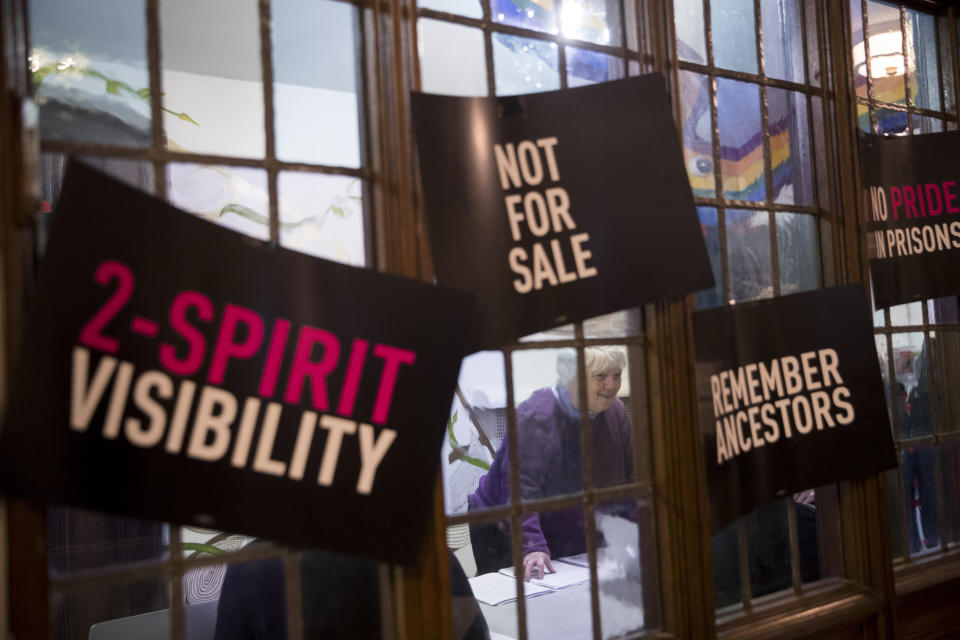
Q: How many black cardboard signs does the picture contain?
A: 4